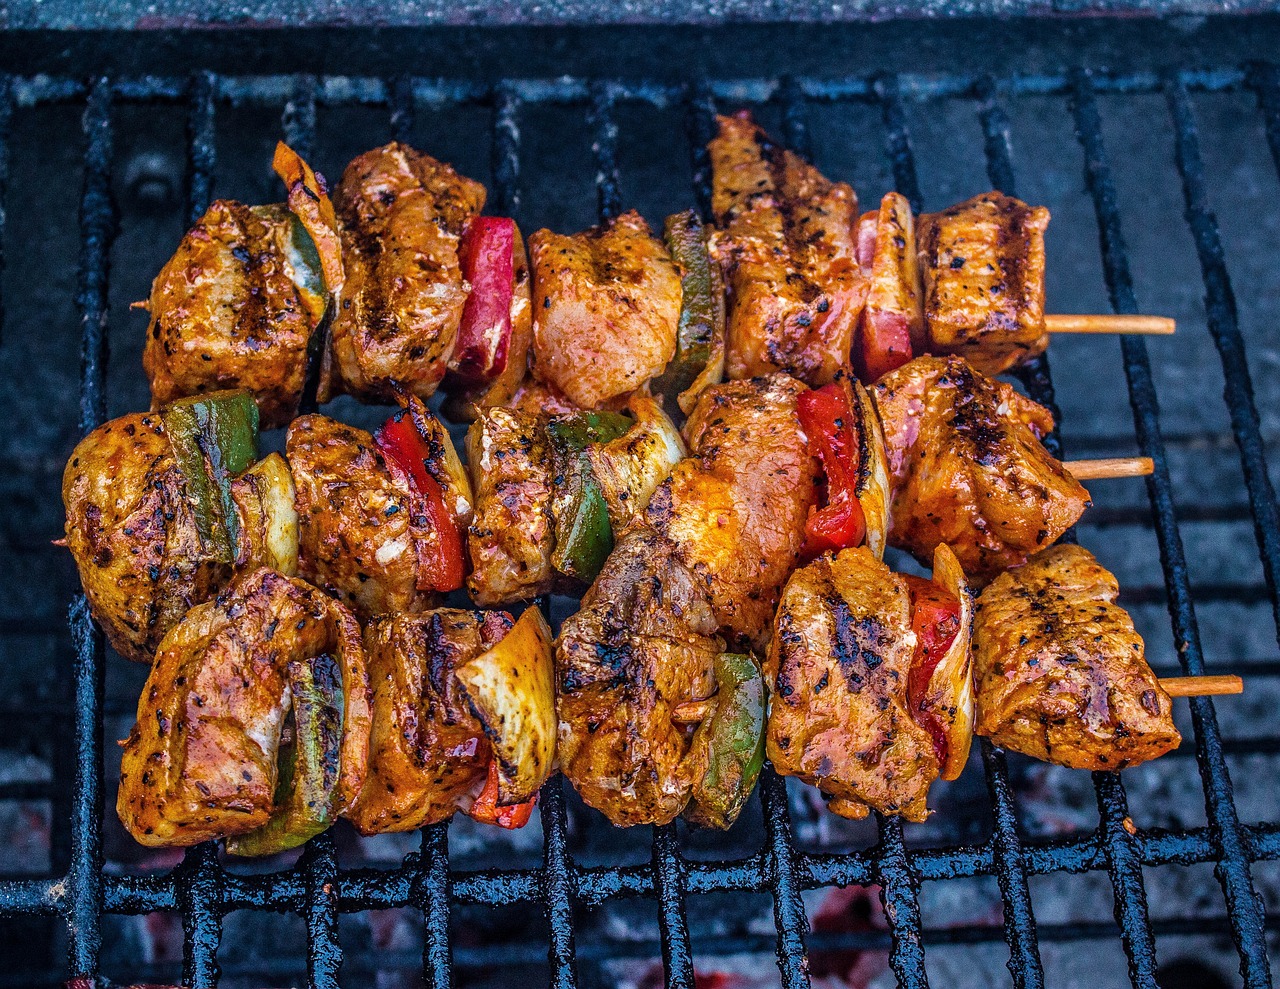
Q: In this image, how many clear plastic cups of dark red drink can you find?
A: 0